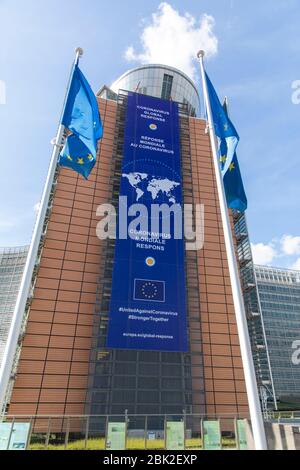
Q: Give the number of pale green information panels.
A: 6